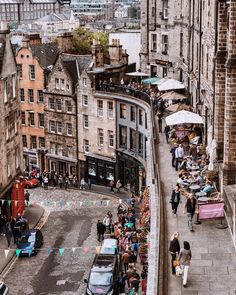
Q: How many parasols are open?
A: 7